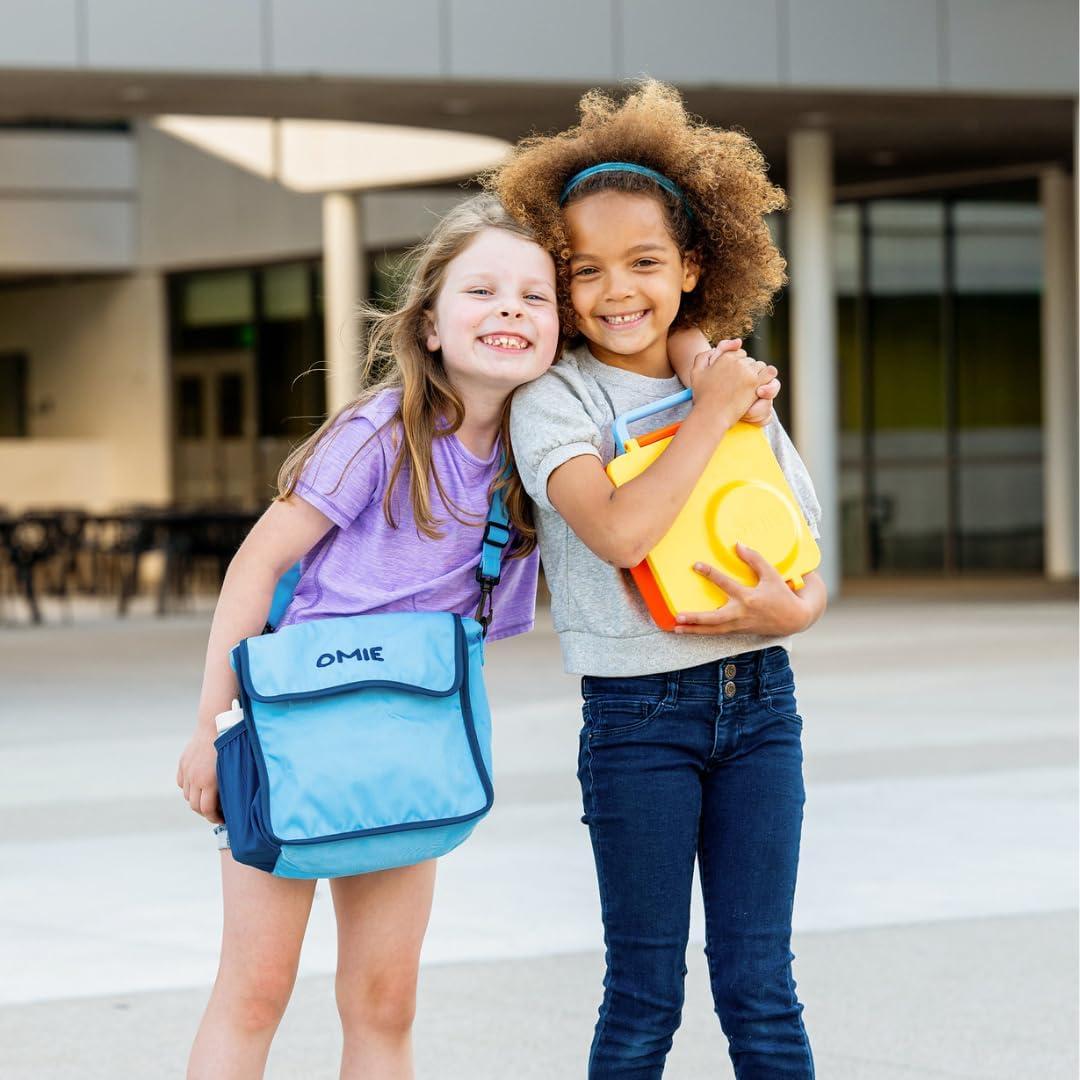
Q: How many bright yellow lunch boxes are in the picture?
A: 1